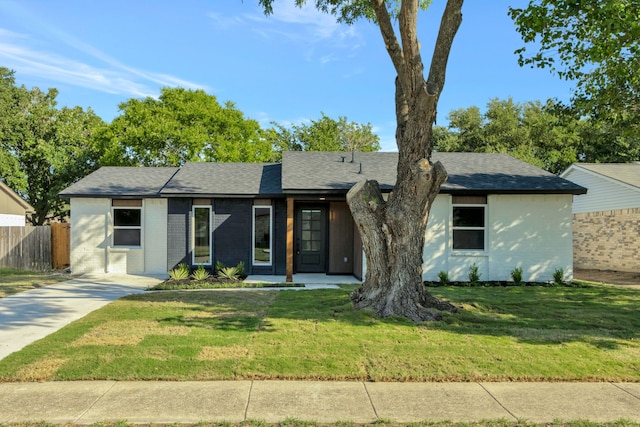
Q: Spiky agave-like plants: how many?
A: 3